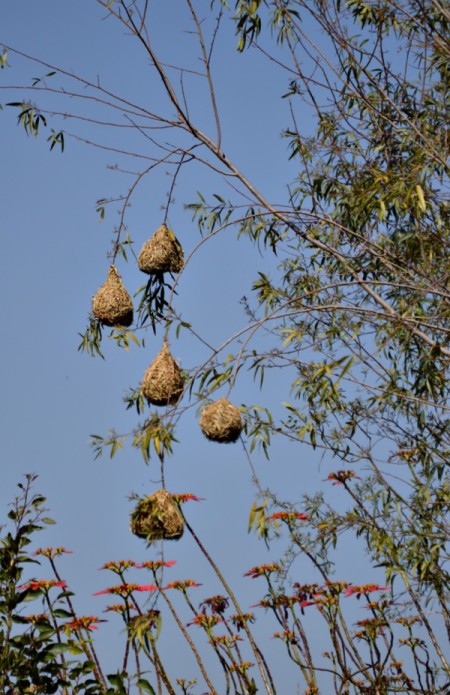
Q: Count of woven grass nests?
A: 5